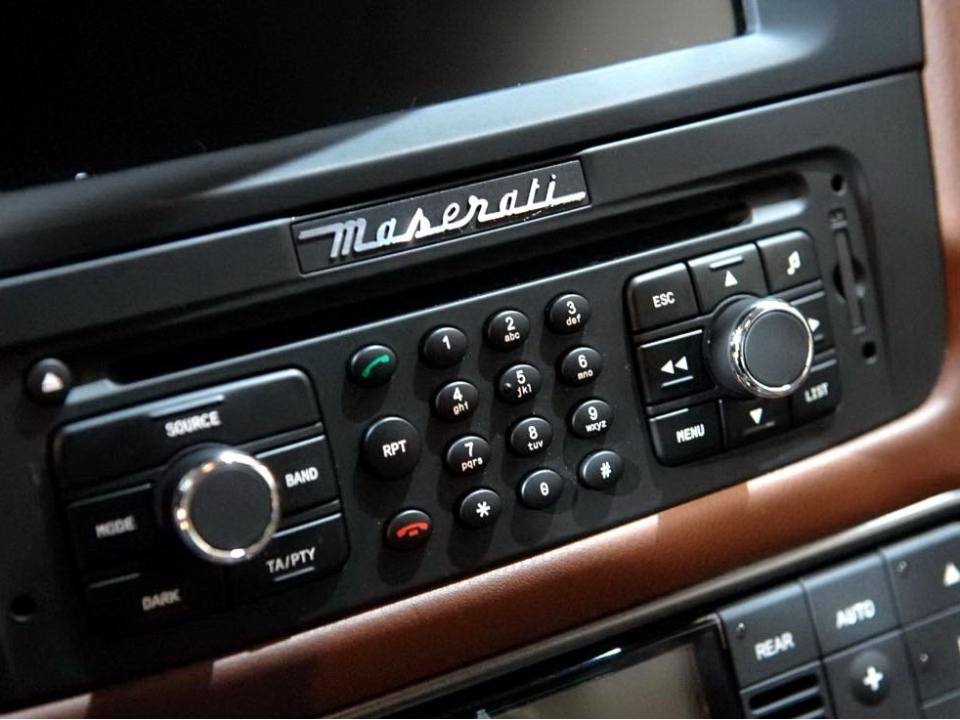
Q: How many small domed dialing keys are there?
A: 12